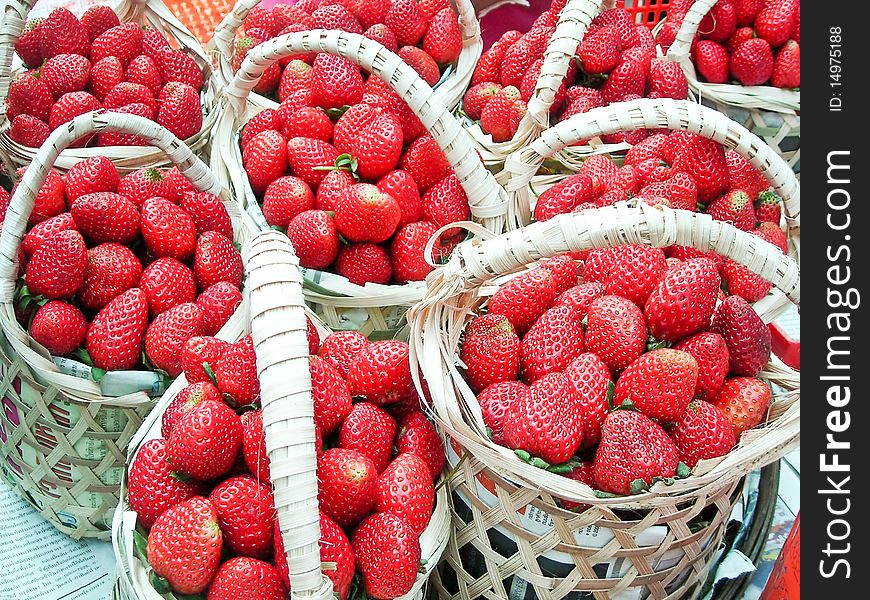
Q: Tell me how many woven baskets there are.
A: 9